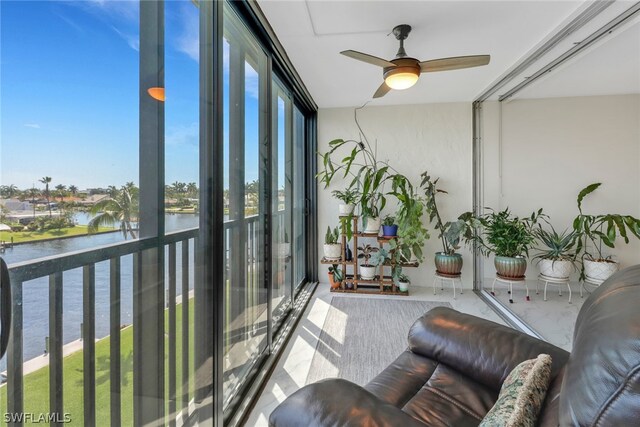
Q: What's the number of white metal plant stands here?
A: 4